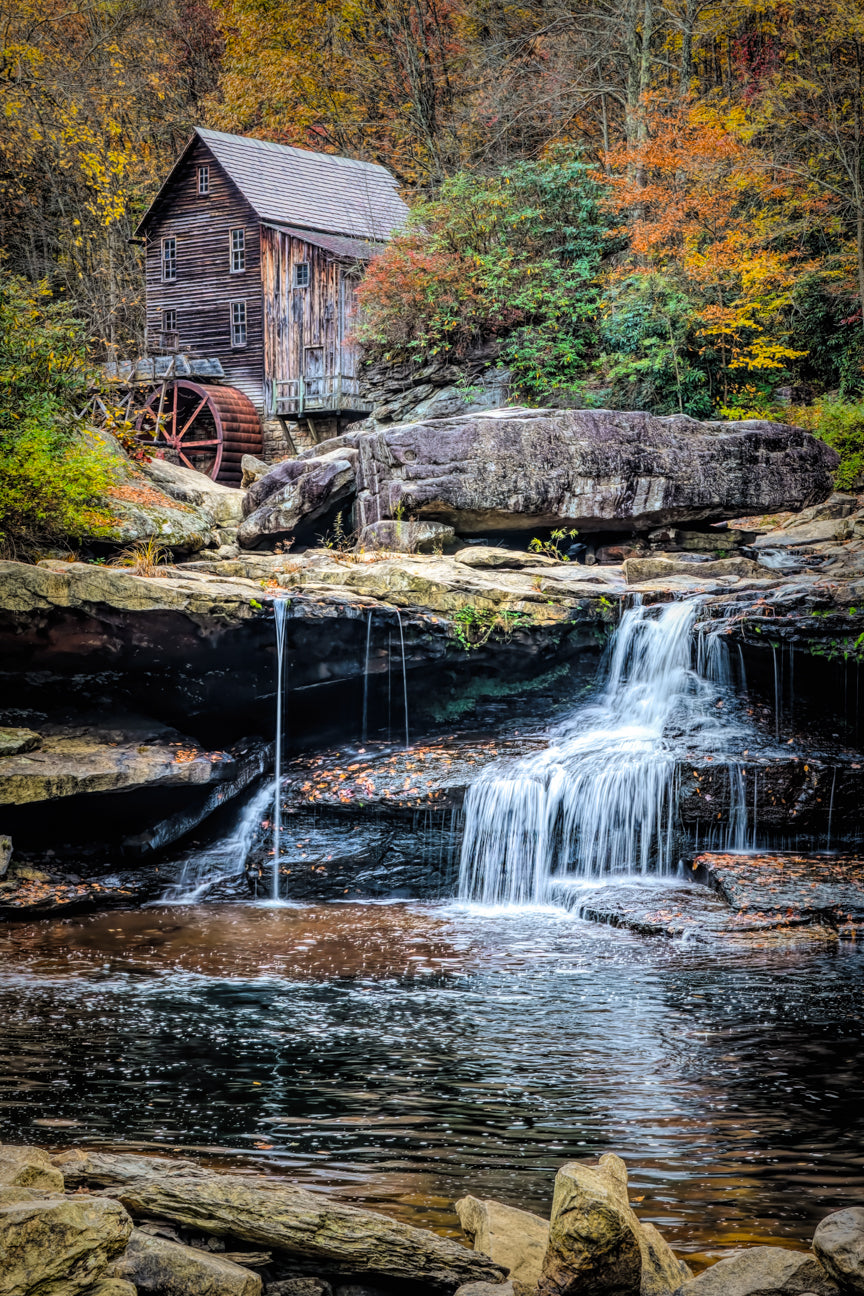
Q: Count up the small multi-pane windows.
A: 6